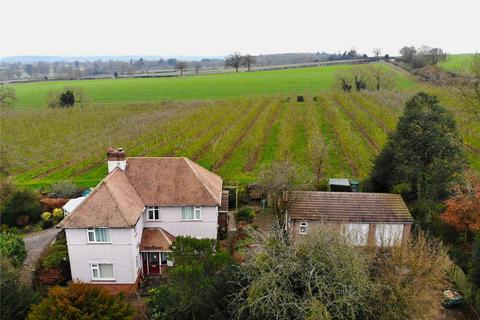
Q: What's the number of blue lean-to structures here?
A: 0